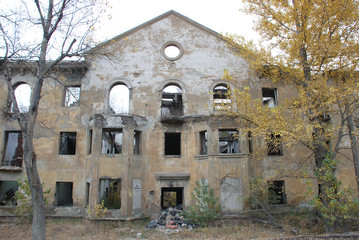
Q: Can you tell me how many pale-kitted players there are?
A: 0